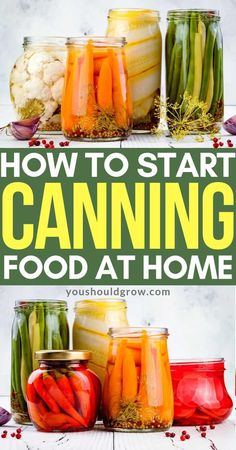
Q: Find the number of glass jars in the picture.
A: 9